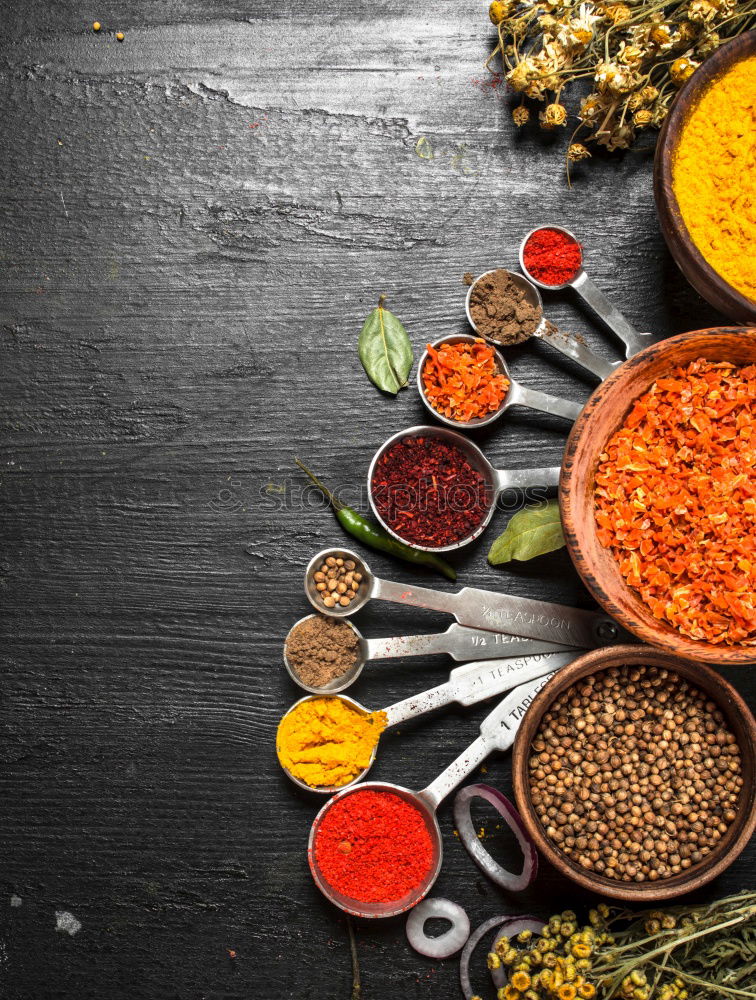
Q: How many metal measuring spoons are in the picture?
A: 8